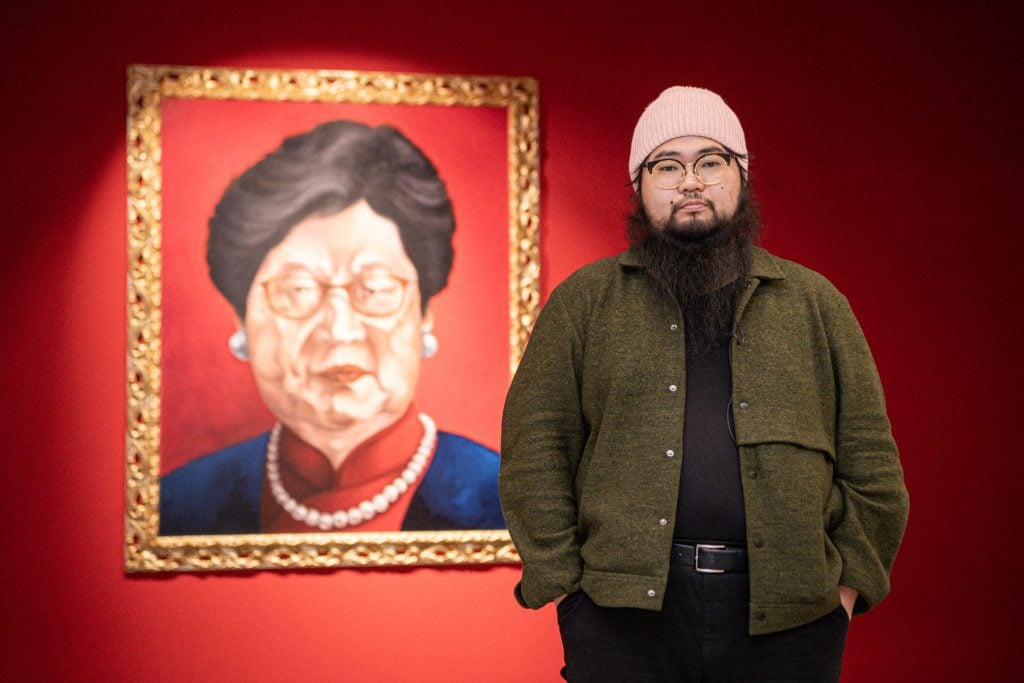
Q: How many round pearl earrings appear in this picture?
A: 2